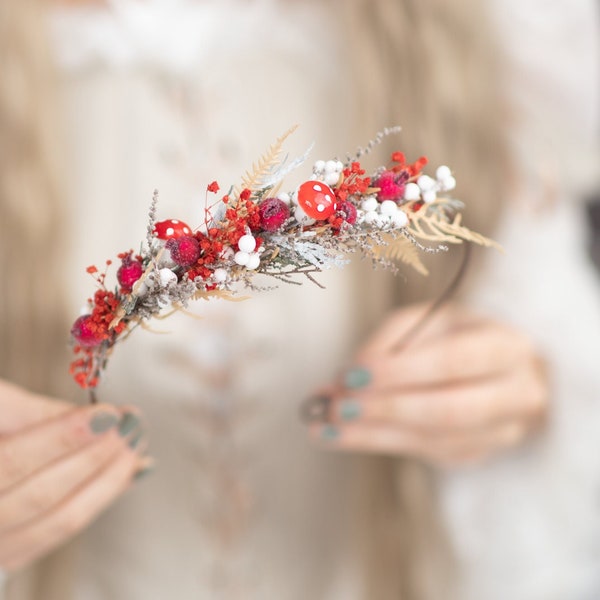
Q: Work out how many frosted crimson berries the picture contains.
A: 6